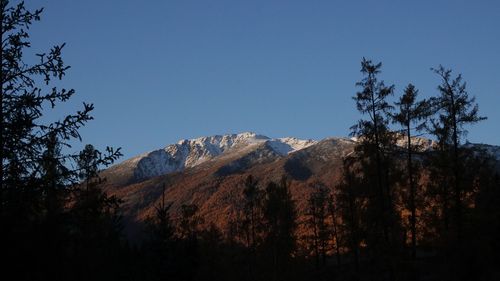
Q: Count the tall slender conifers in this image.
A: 3